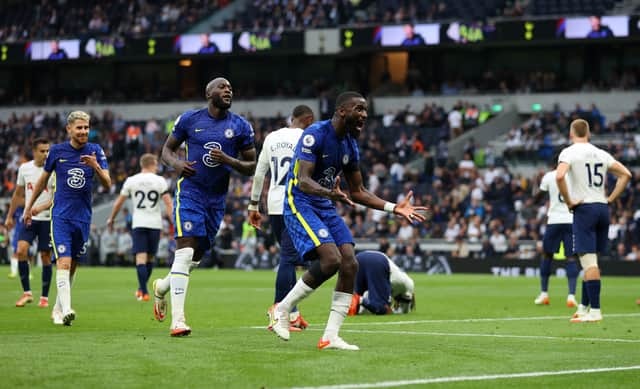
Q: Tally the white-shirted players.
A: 6